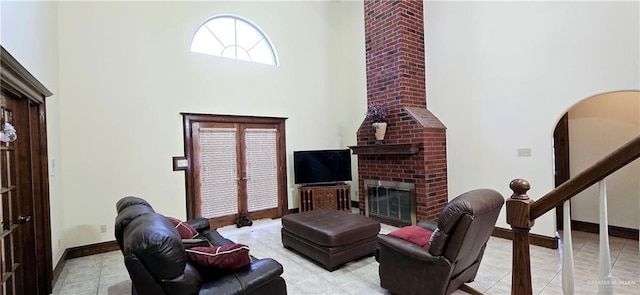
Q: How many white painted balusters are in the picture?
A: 2